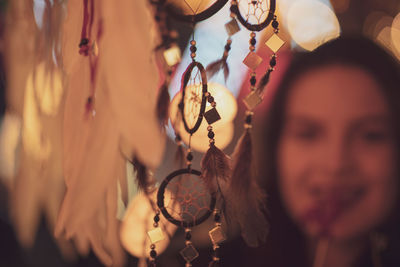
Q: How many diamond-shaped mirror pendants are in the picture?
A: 9